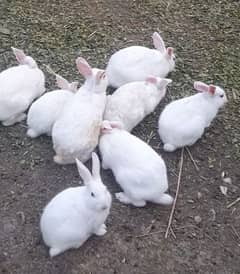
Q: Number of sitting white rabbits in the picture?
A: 8